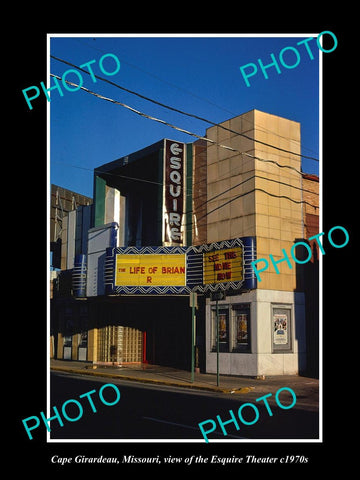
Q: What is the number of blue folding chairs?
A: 0